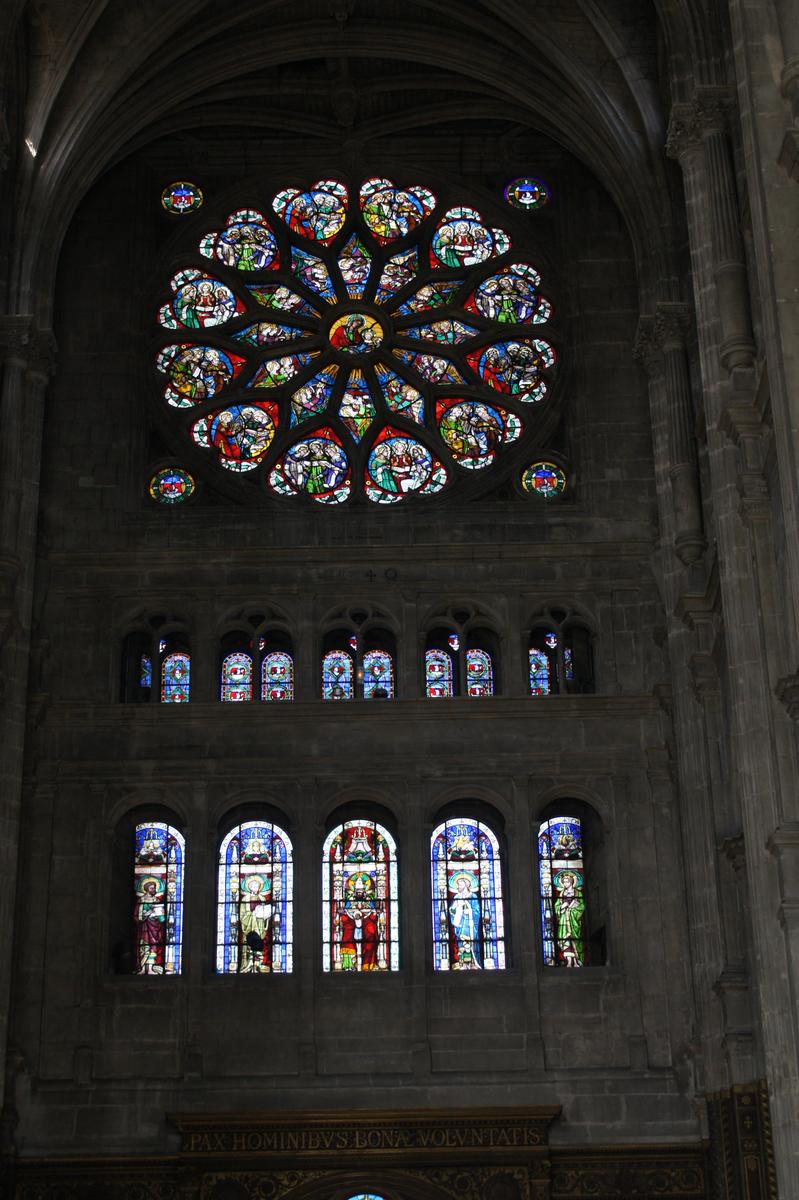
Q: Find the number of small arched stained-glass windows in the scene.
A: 10